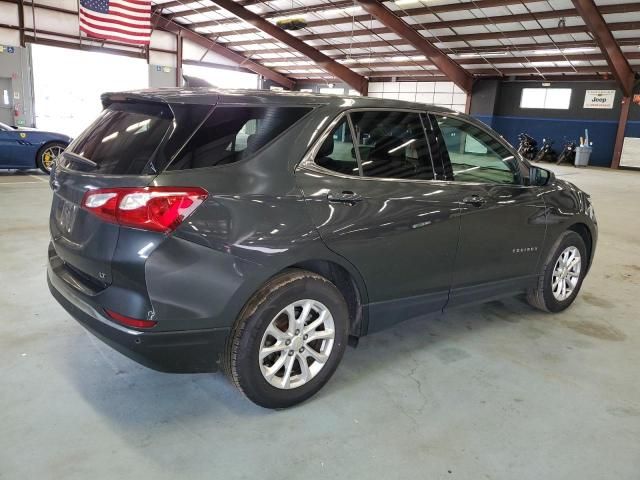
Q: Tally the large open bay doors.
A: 2